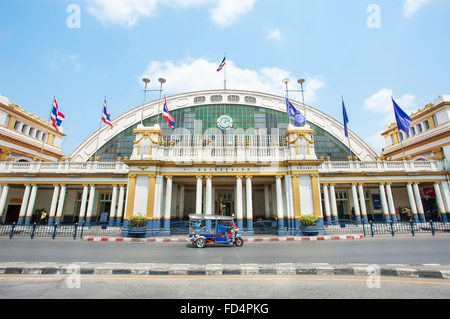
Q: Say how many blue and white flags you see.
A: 3